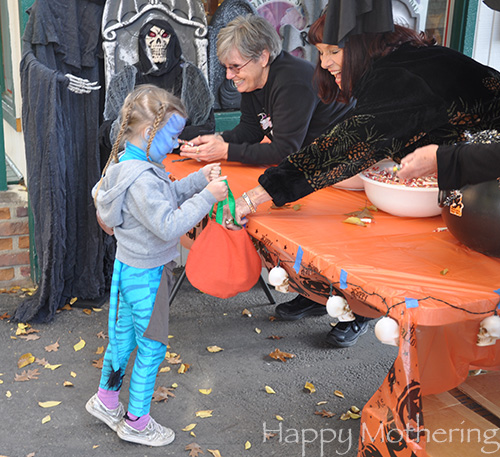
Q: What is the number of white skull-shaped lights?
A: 4